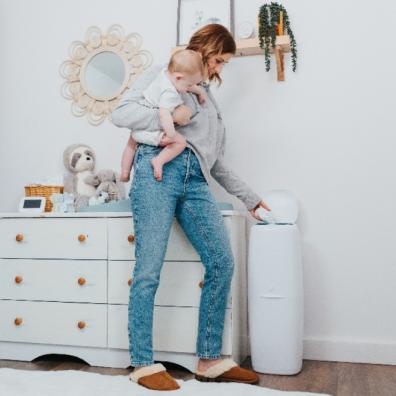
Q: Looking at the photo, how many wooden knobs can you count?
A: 9